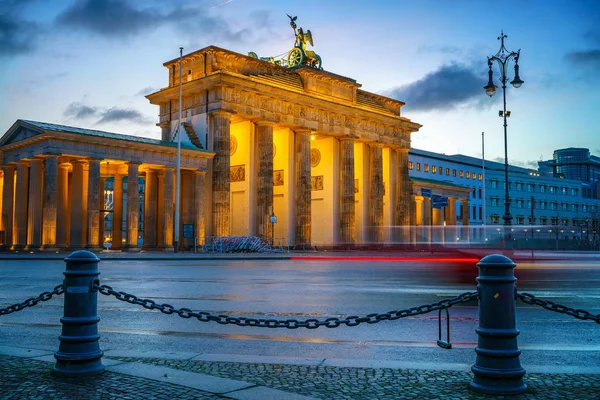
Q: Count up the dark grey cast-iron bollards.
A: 2